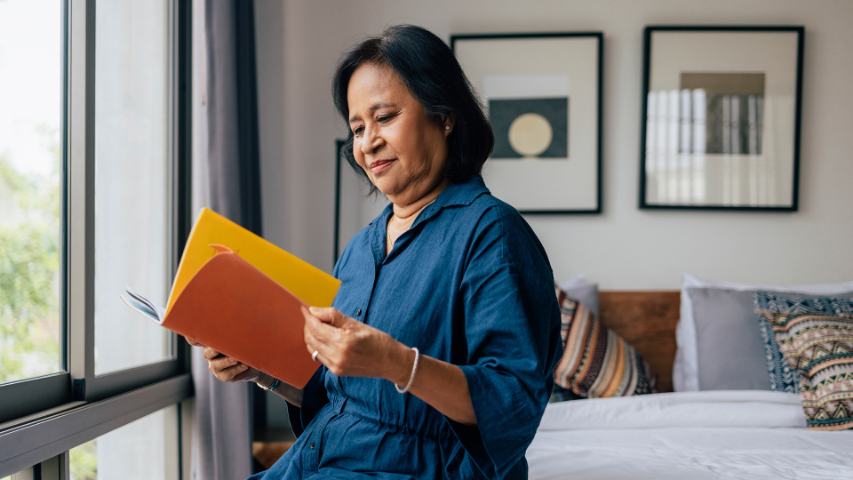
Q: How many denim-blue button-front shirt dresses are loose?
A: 1